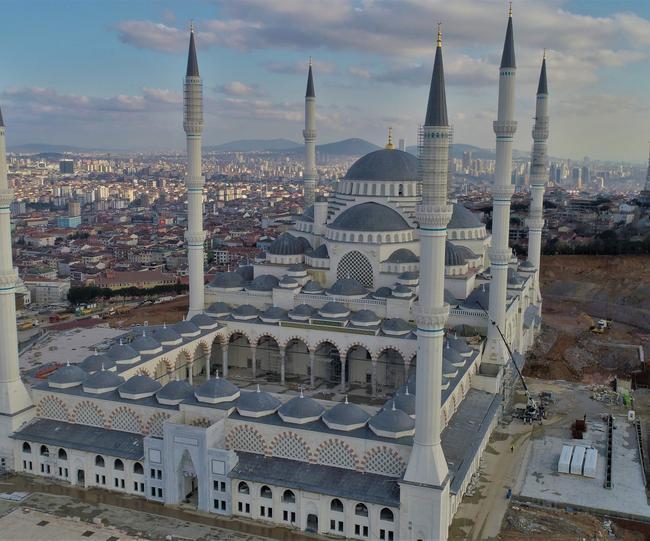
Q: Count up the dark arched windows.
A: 12